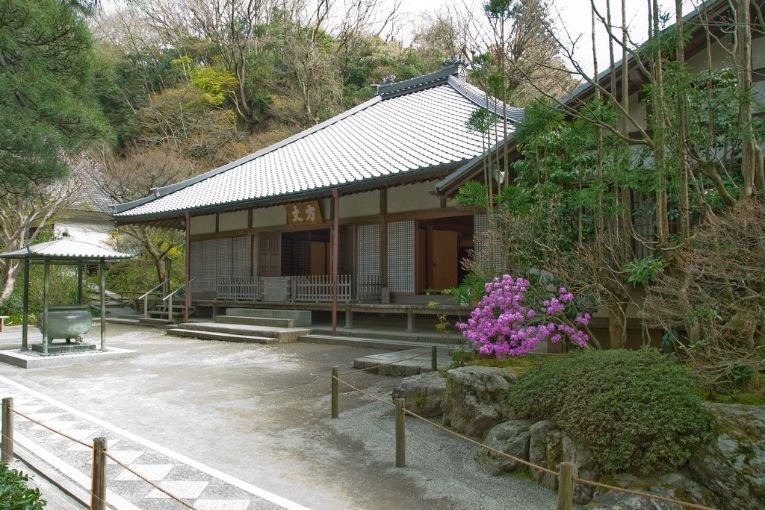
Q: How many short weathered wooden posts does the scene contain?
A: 6